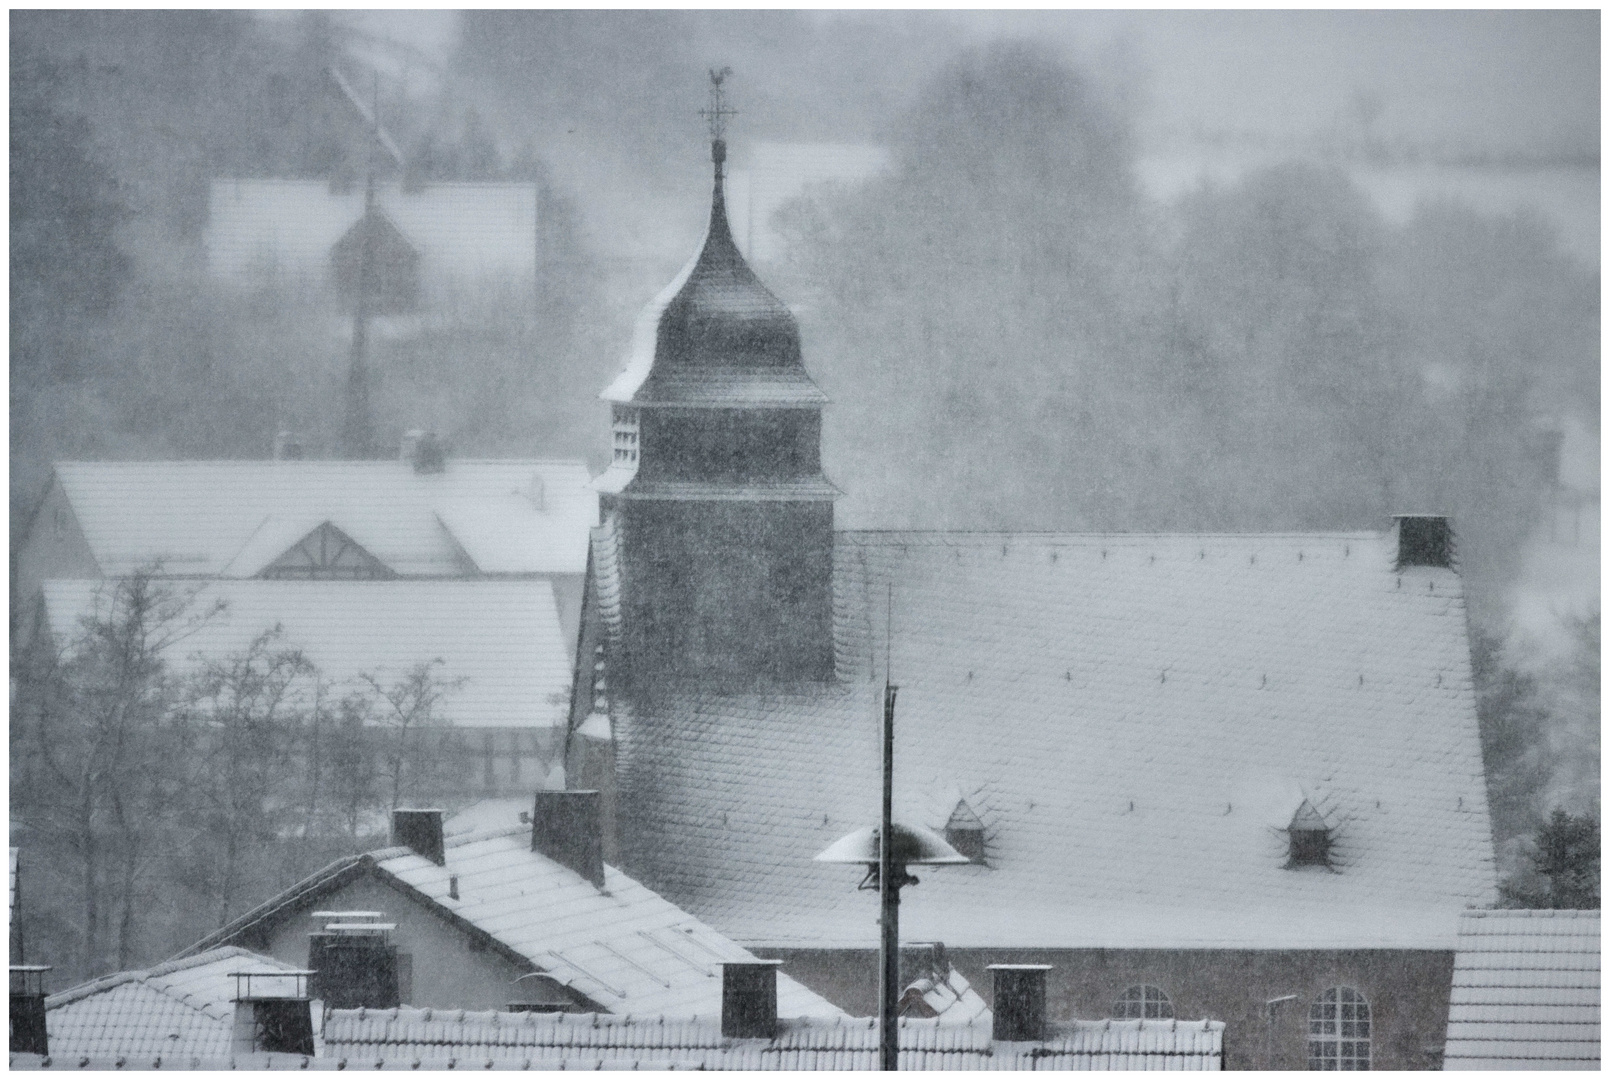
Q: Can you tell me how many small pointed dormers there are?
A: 2